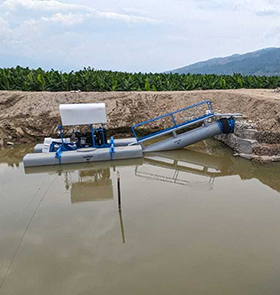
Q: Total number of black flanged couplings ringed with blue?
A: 1